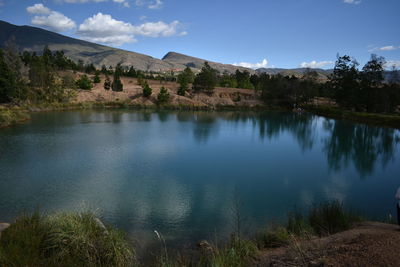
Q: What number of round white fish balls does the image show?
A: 0